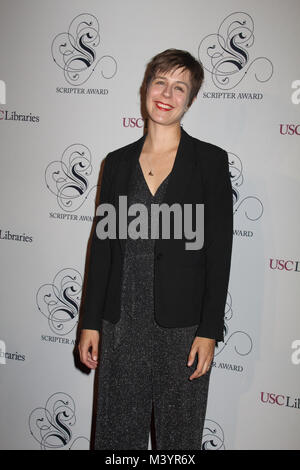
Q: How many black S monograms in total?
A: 8